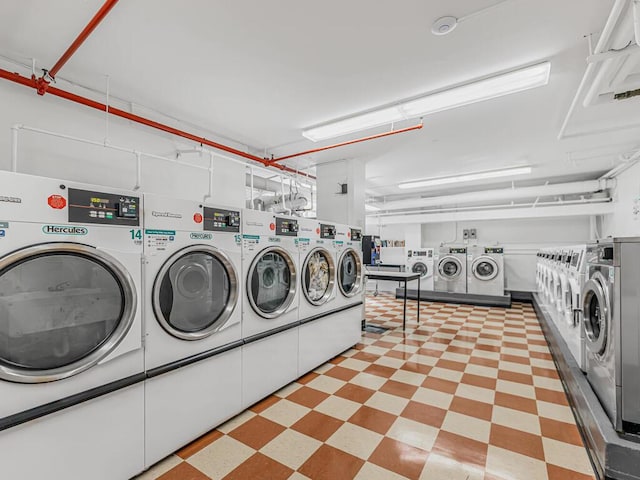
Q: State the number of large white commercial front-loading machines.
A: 5